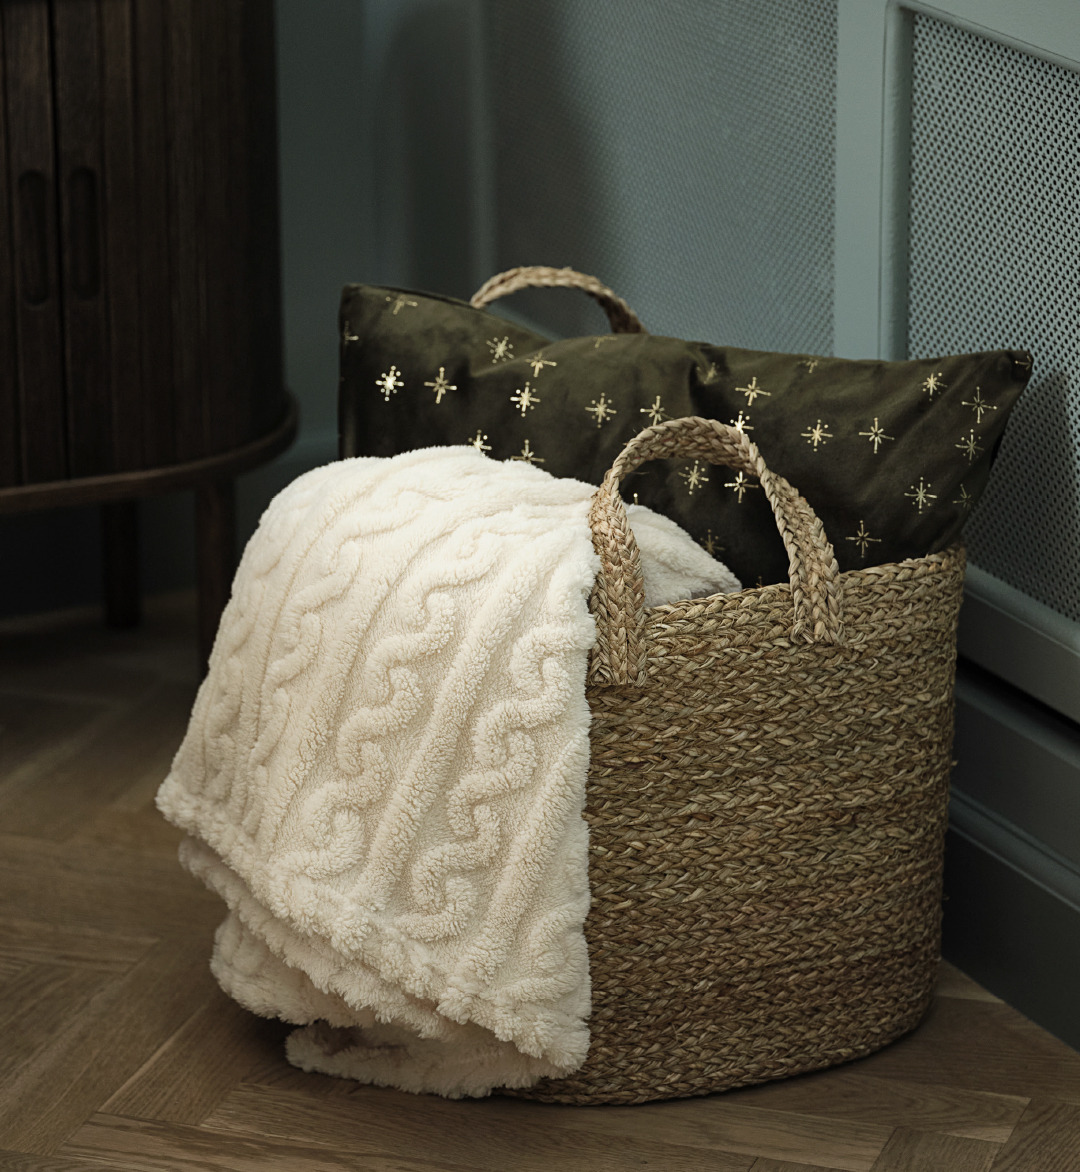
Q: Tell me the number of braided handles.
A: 2